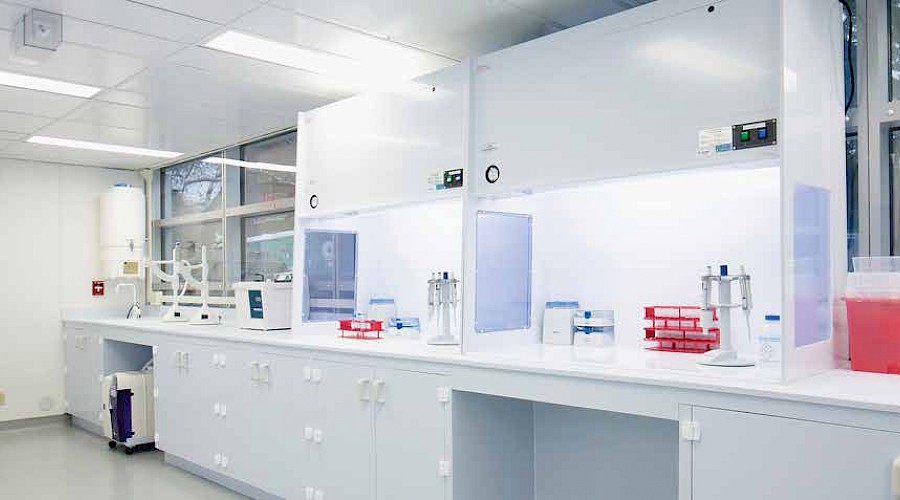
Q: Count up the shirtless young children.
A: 0